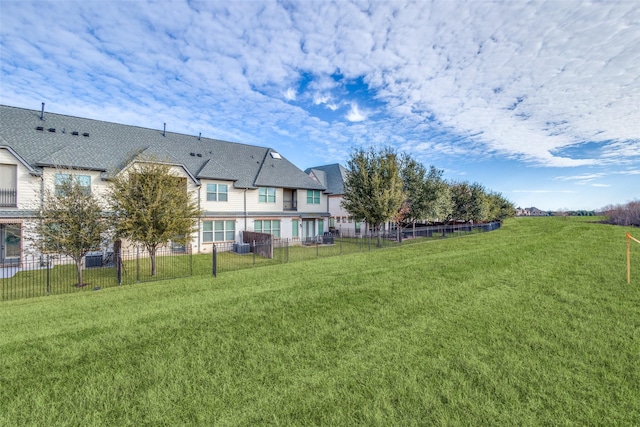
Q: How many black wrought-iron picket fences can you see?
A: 1